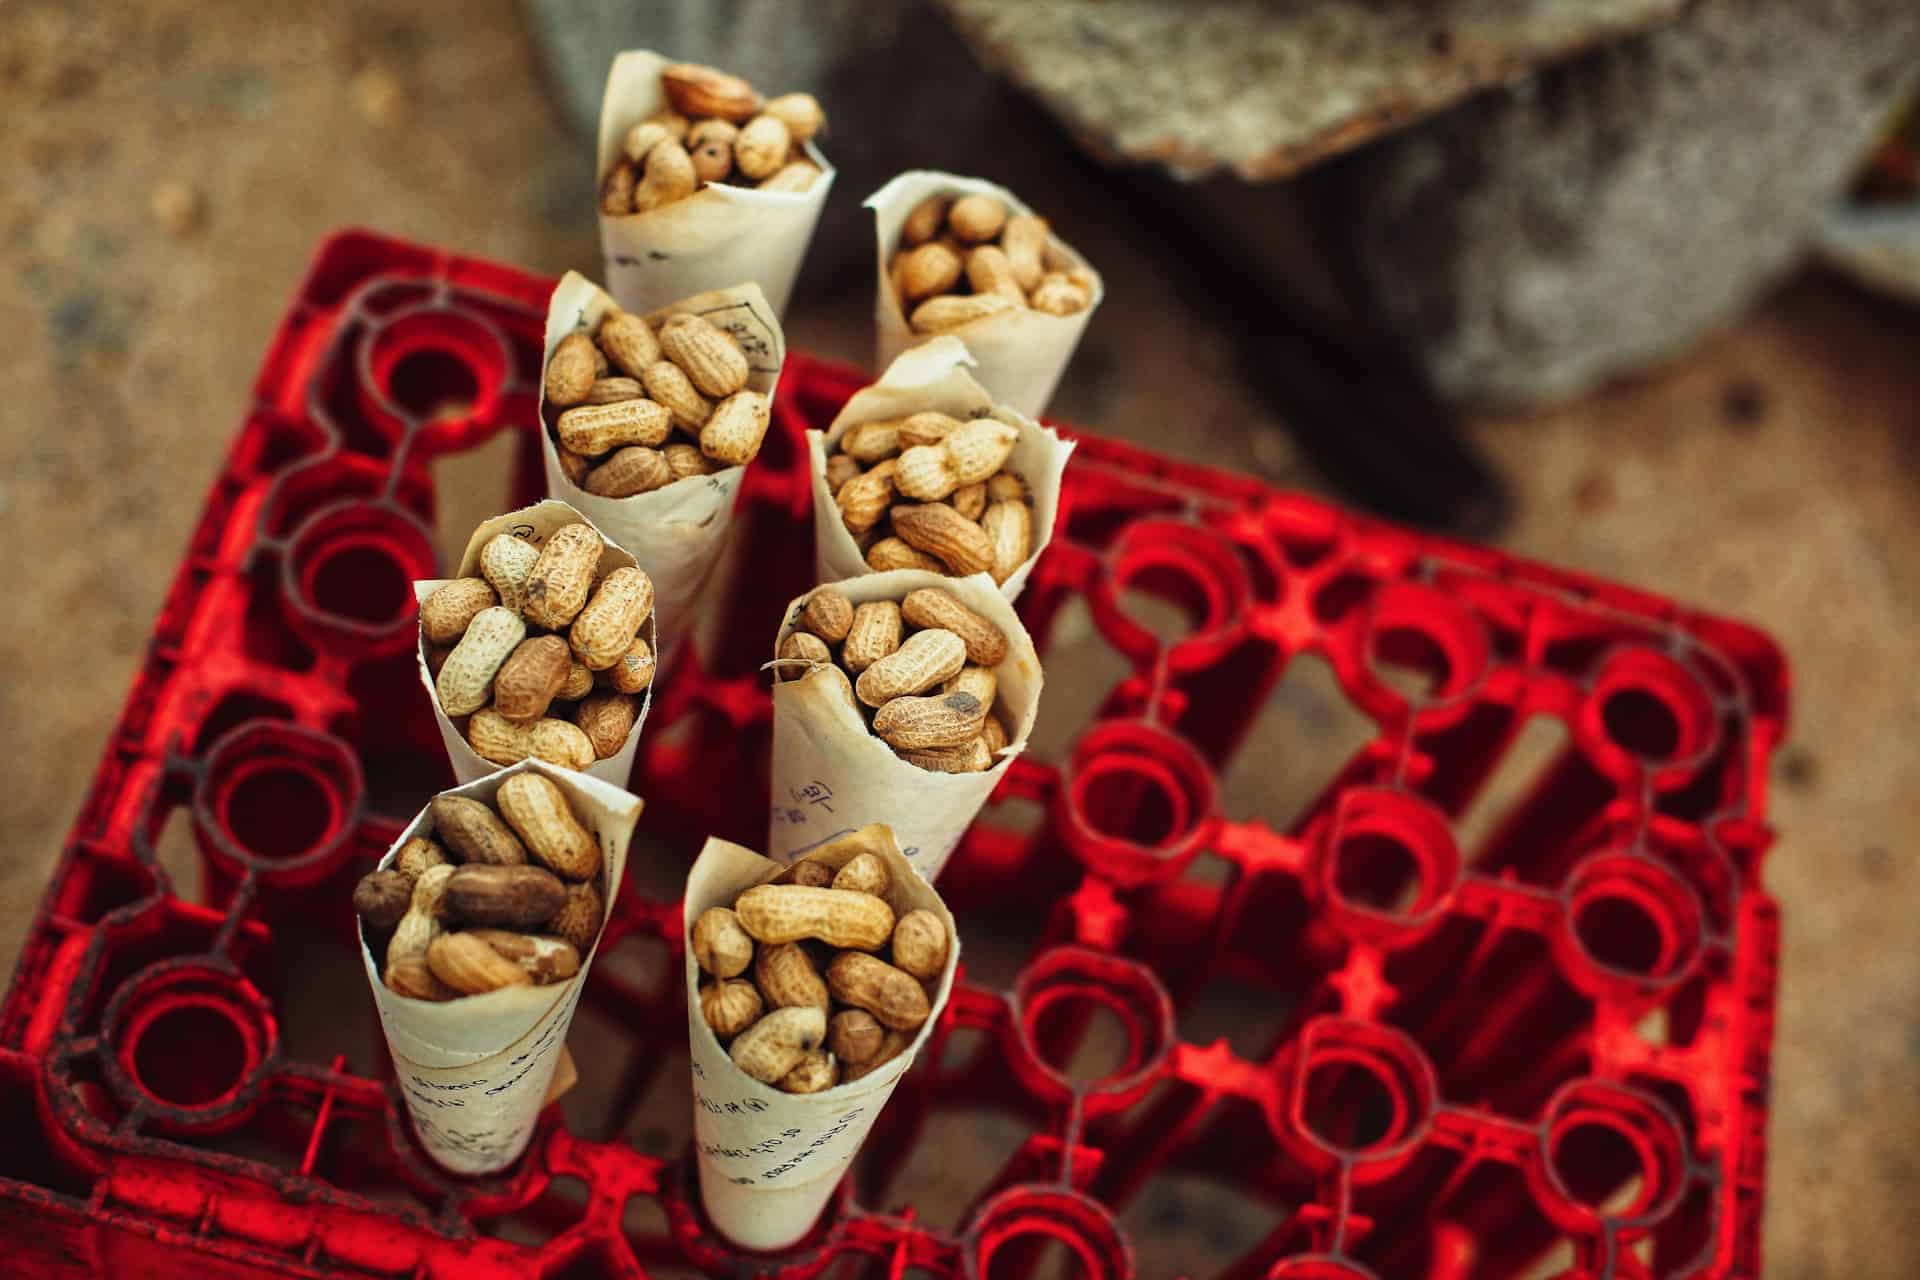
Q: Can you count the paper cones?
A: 8